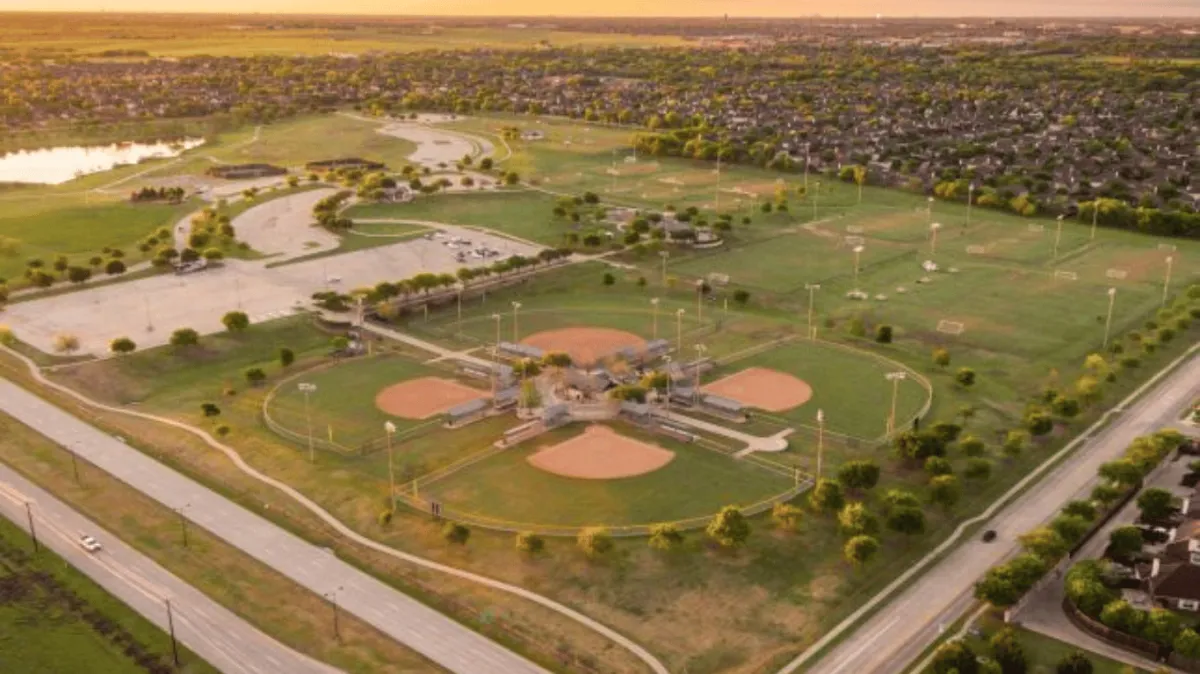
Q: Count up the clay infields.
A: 4